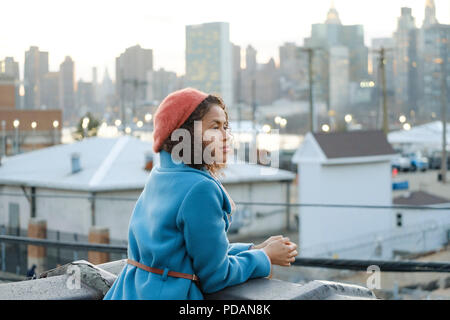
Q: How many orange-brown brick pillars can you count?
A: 2